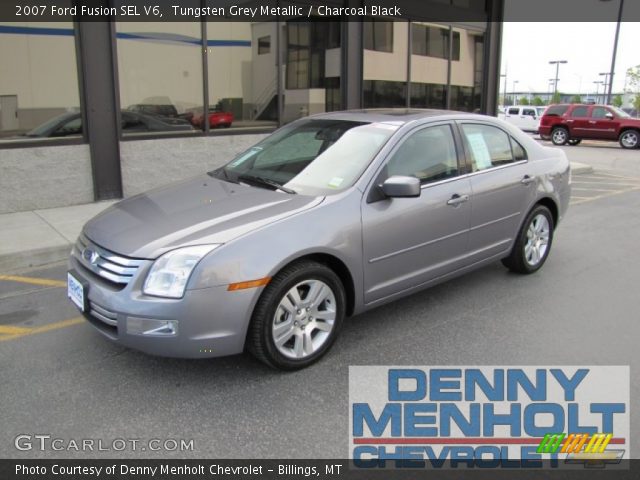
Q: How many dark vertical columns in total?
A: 3